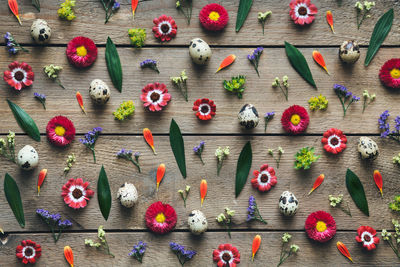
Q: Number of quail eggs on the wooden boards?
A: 10